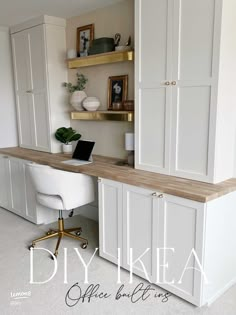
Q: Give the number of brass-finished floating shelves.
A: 2